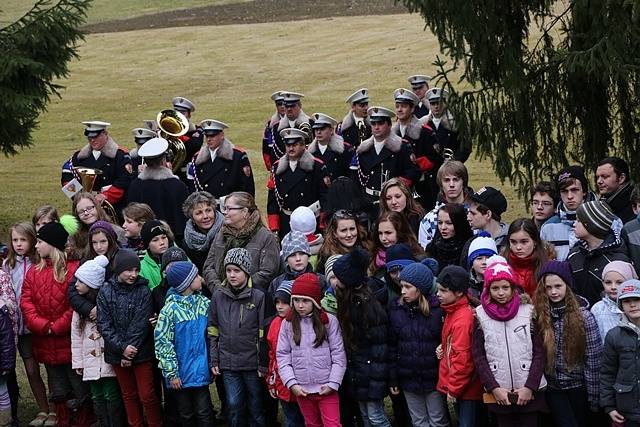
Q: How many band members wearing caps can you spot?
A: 15